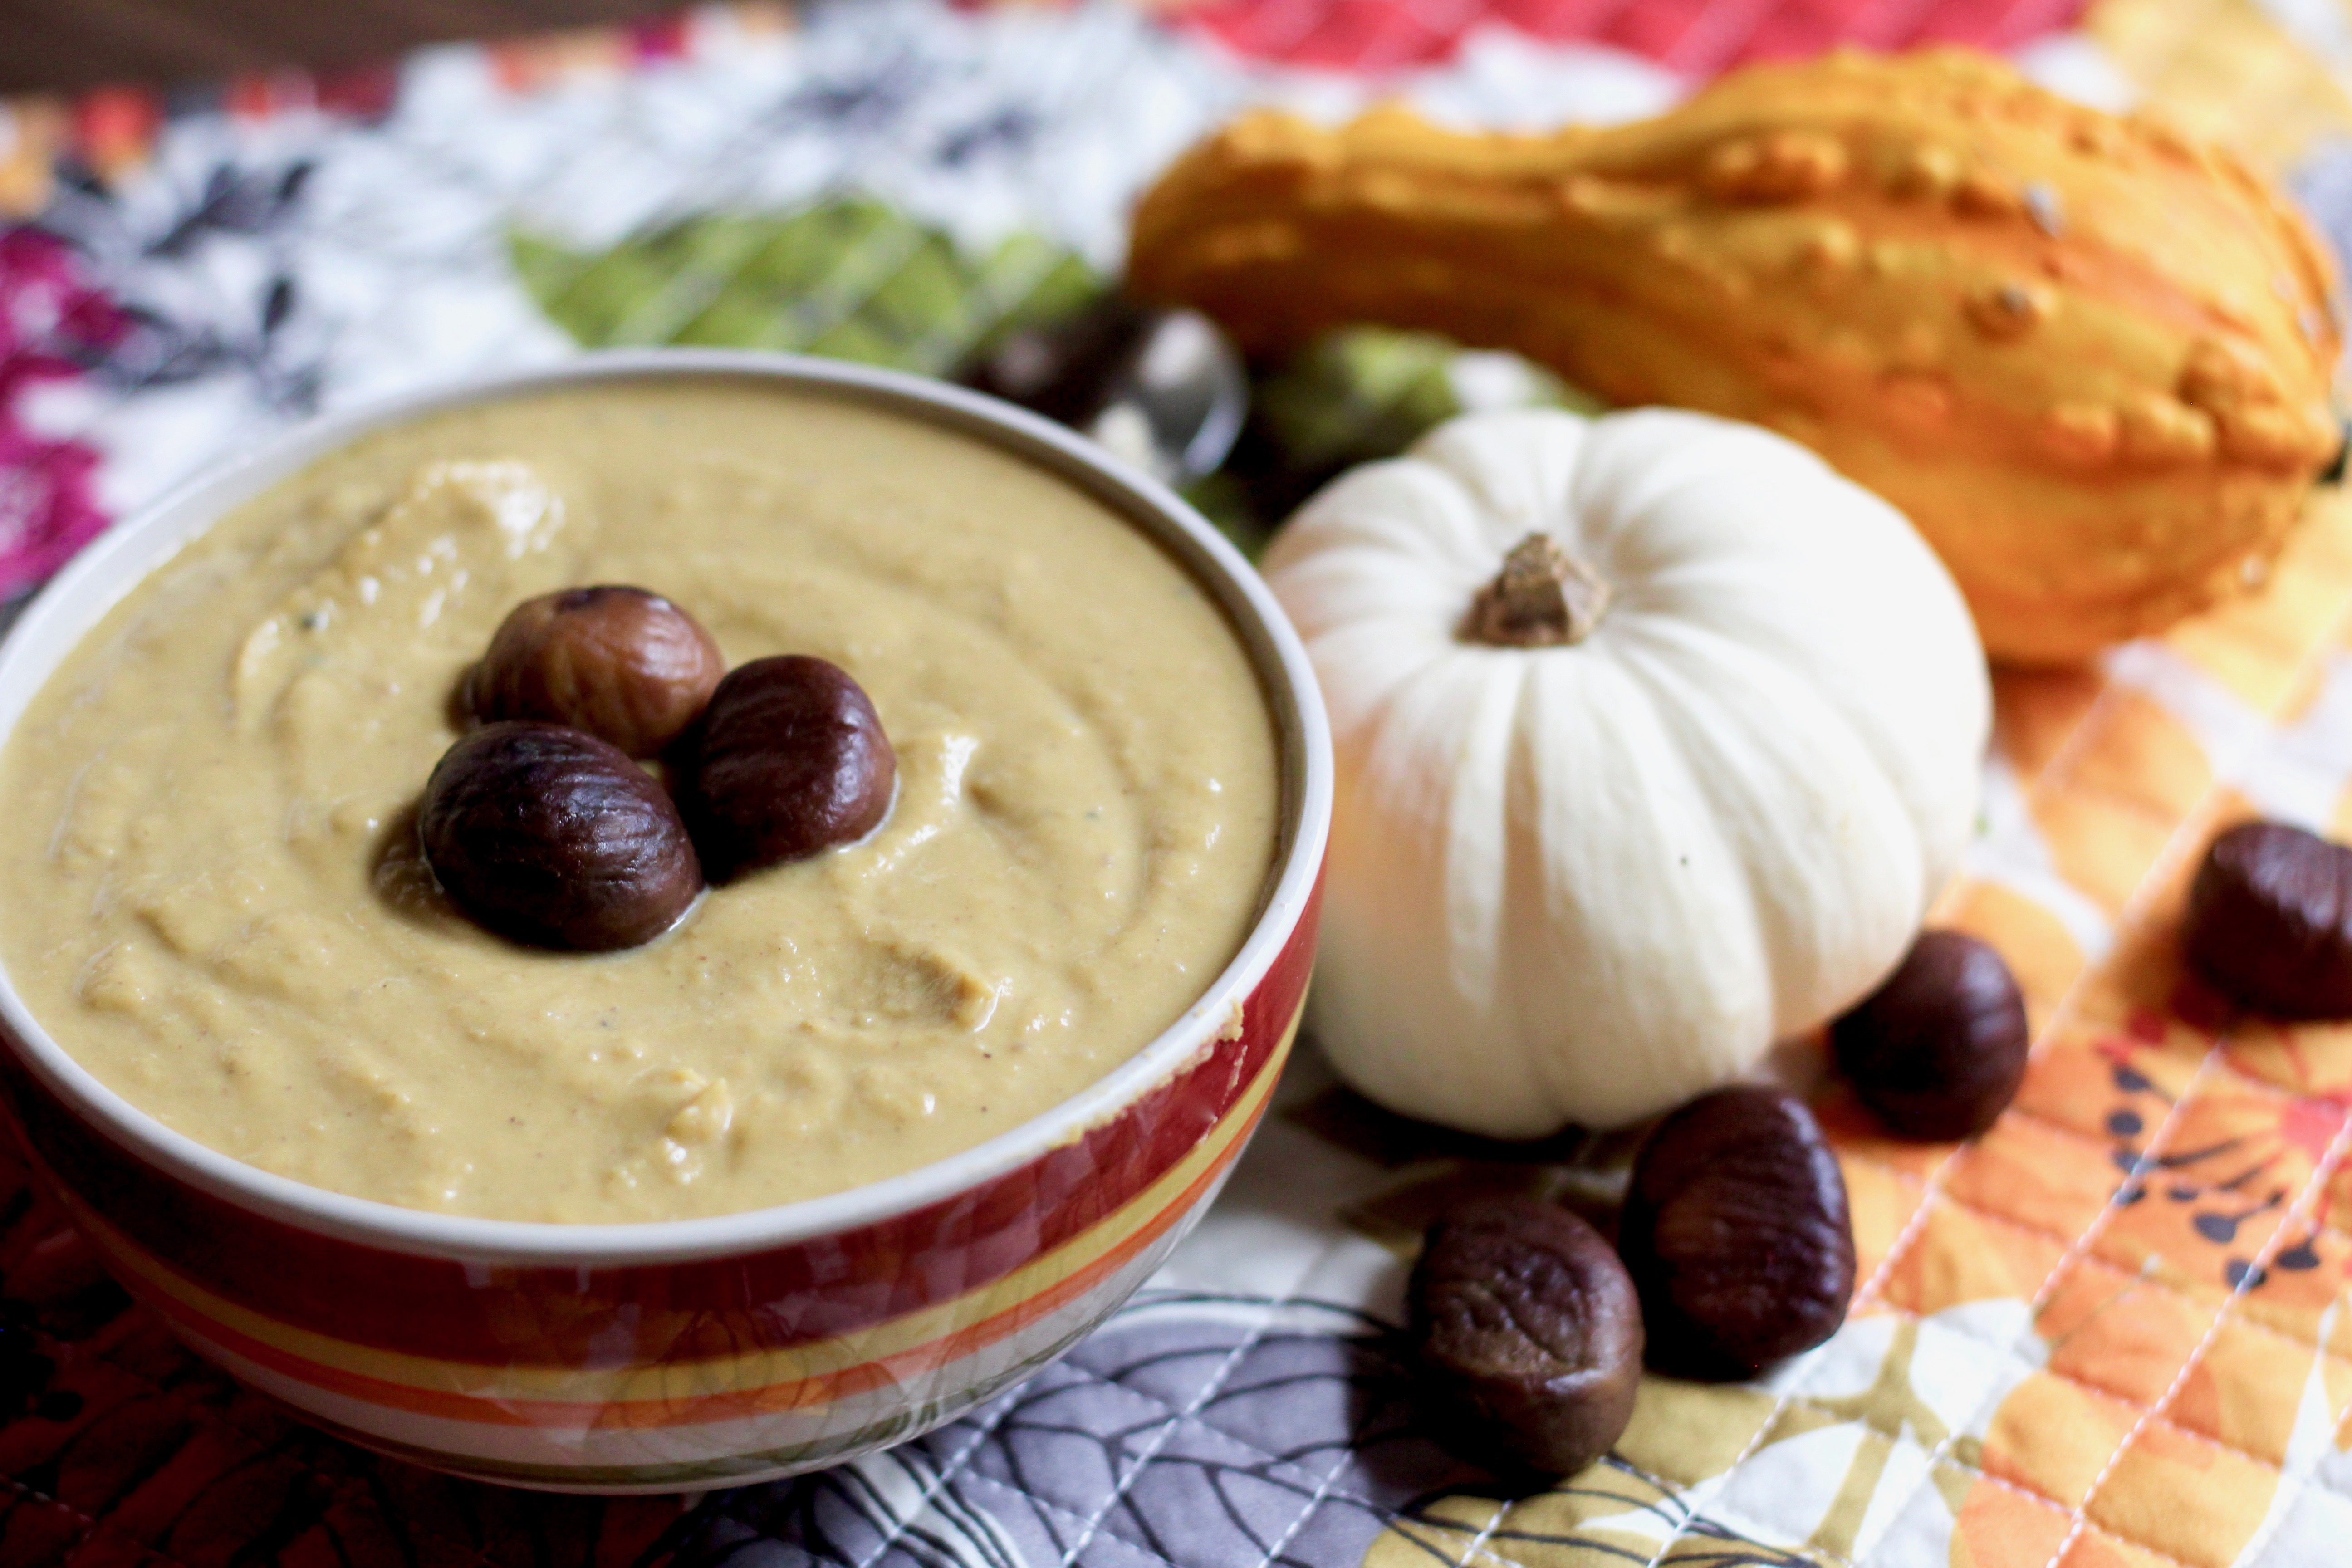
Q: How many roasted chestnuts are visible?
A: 7